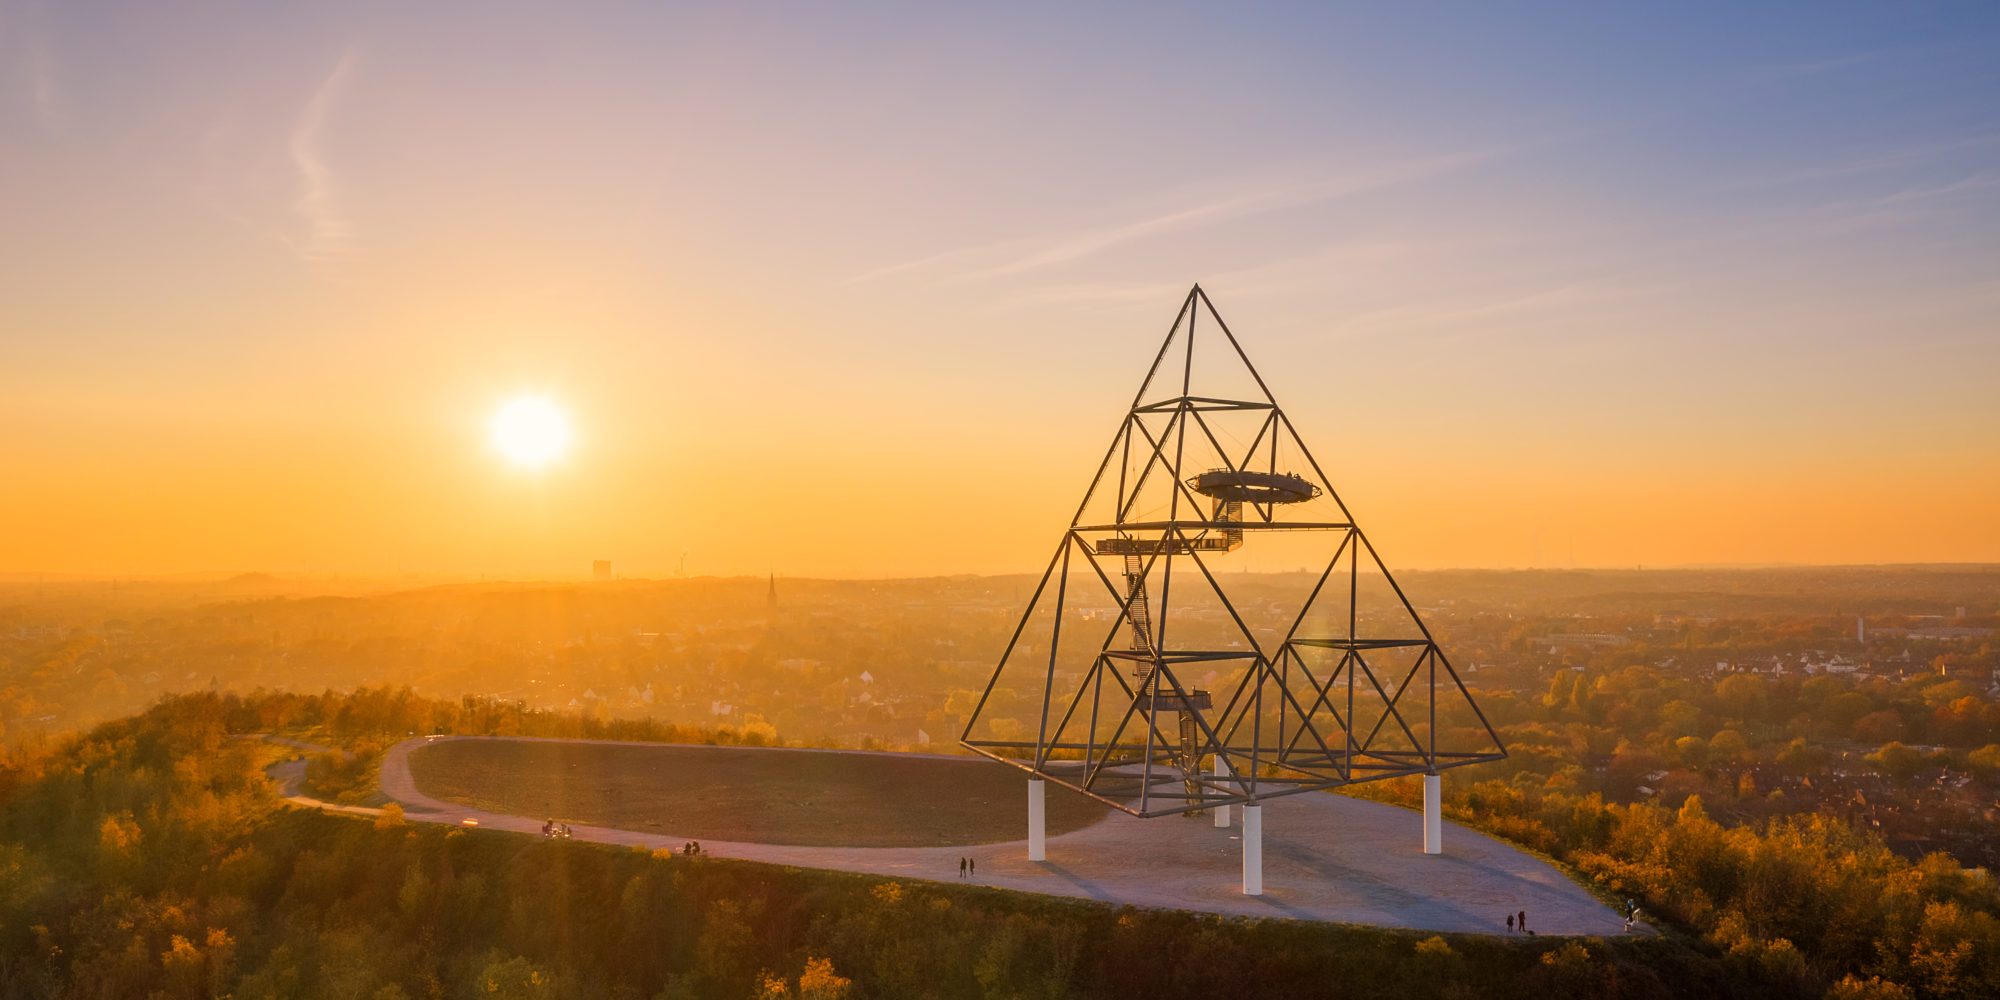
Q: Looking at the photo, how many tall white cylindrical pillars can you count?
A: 4